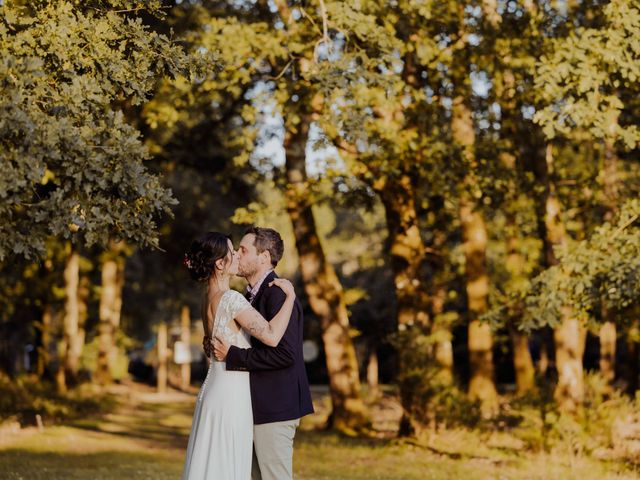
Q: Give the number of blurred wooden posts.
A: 2